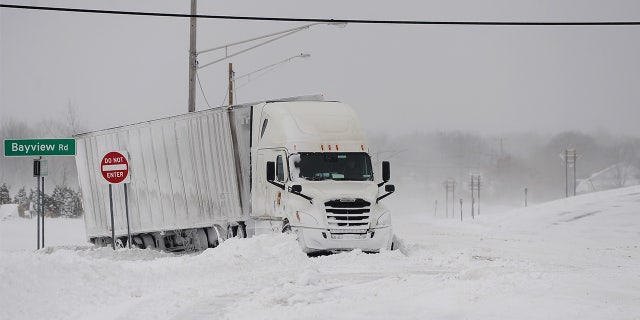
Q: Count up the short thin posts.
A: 3